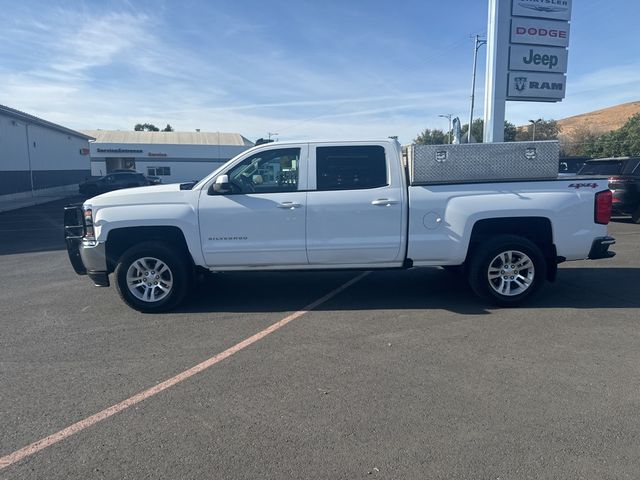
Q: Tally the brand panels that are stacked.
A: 4